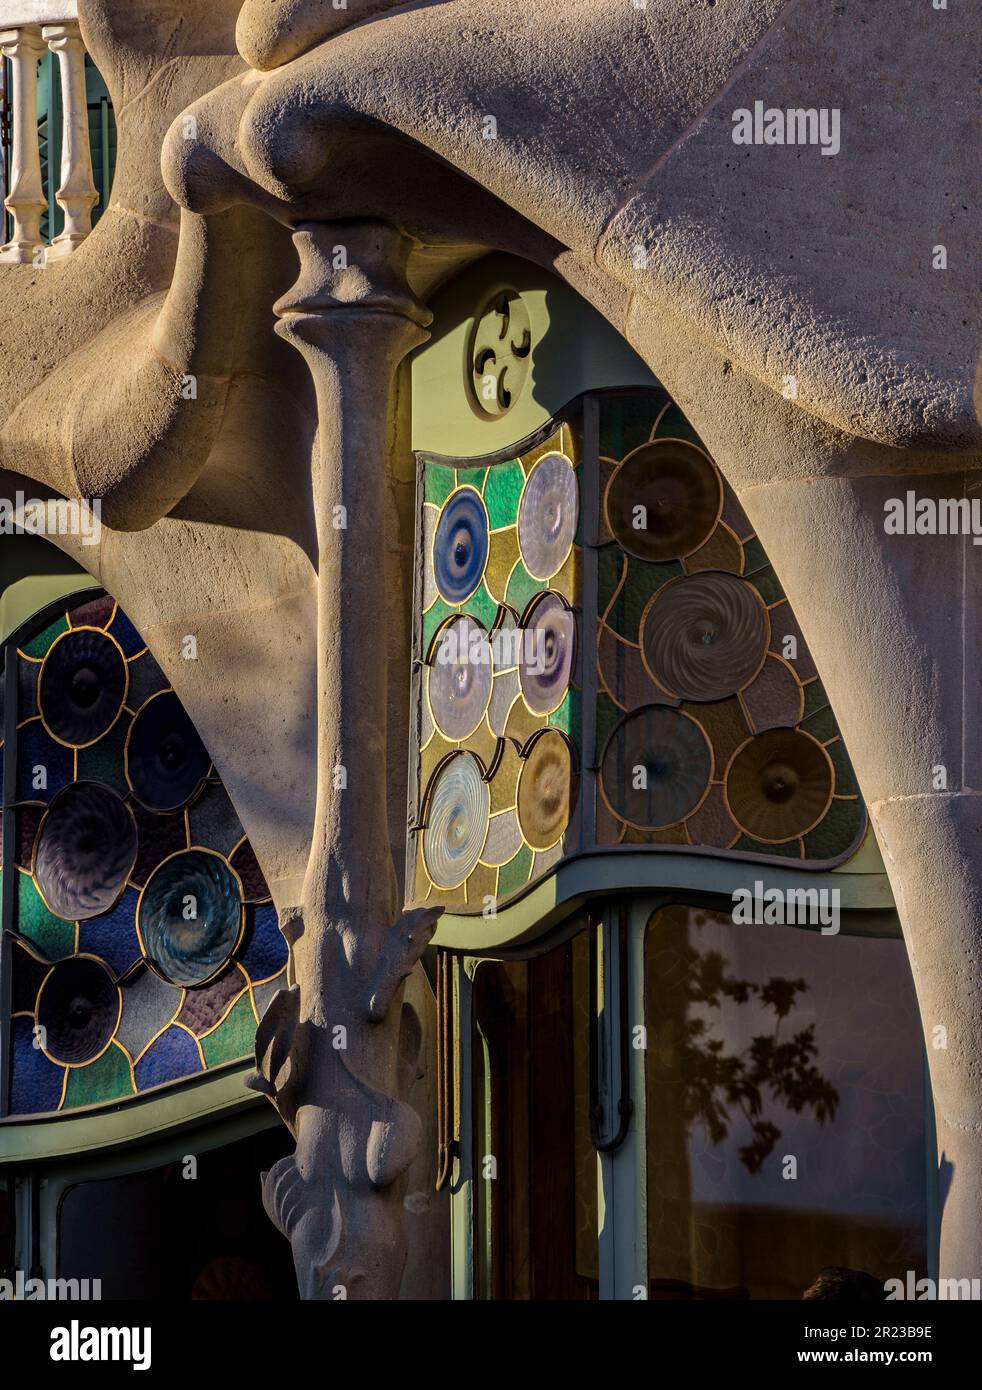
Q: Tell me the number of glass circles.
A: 15